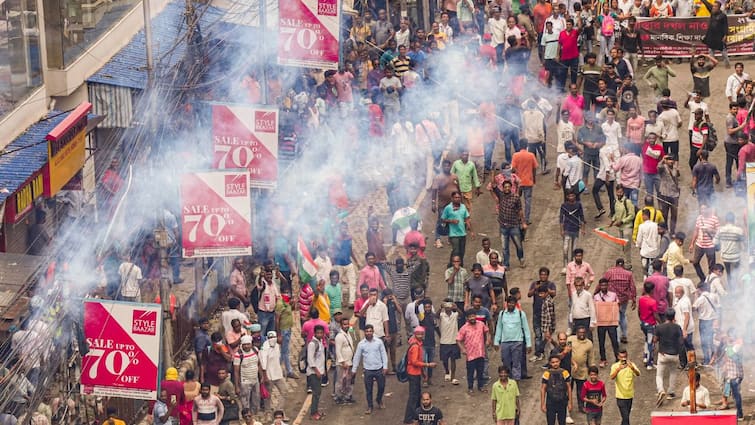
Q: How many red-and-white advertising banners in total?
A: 4